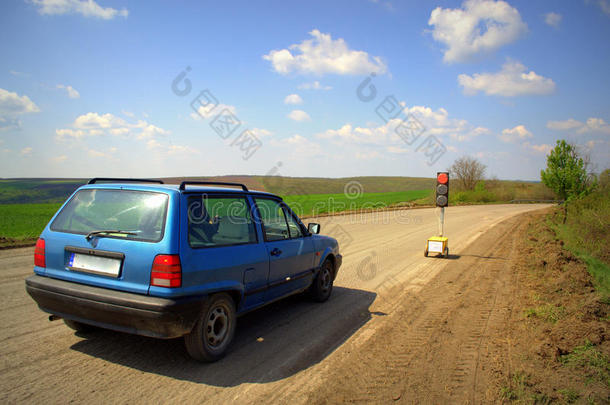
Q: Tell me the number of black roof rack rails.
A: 2